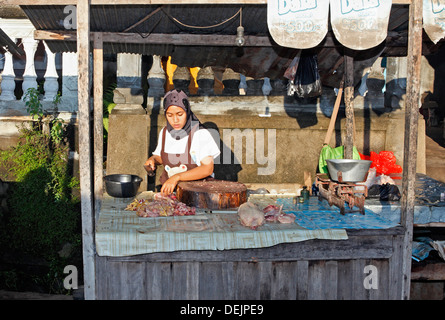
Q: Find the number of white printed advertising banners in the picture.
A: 3